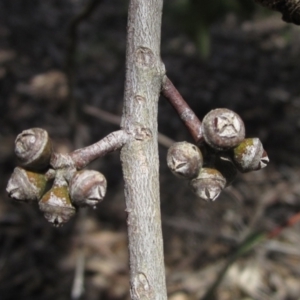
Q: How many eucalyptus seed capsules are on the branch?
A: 8